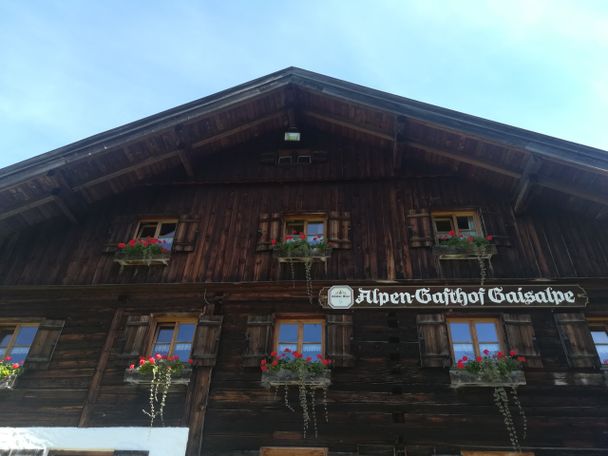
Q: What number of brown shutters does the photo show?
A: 14